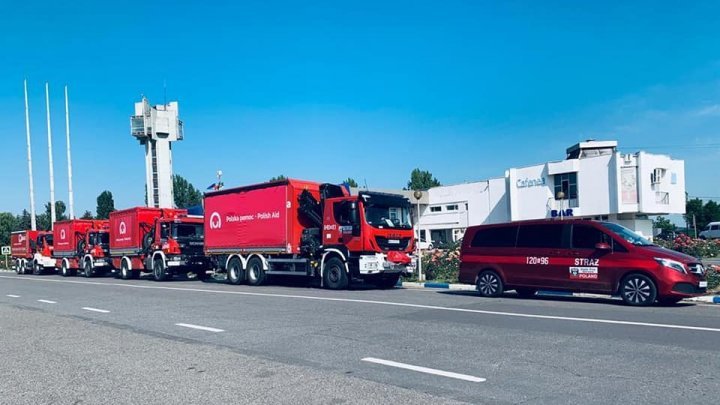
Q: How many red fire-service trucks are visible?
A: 4